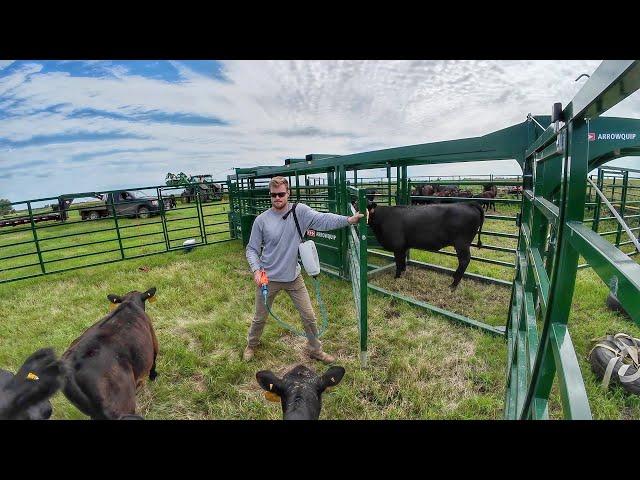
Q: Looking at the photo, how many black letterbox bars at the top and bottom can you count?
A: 2